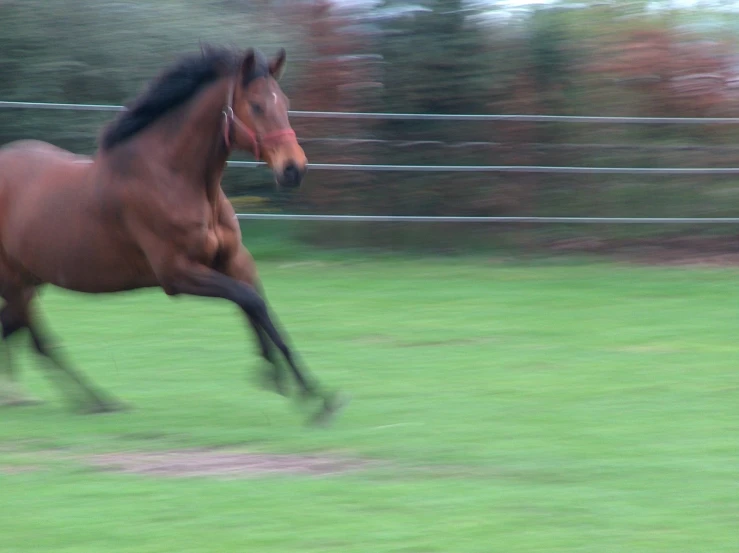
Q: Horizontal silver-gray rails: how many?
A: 3